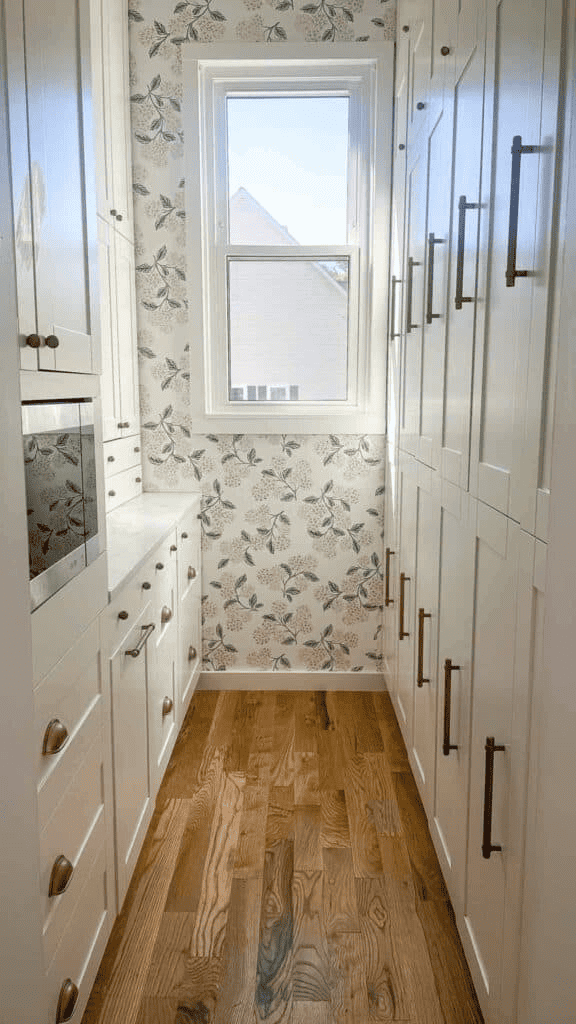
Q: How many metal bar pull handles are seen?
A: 11